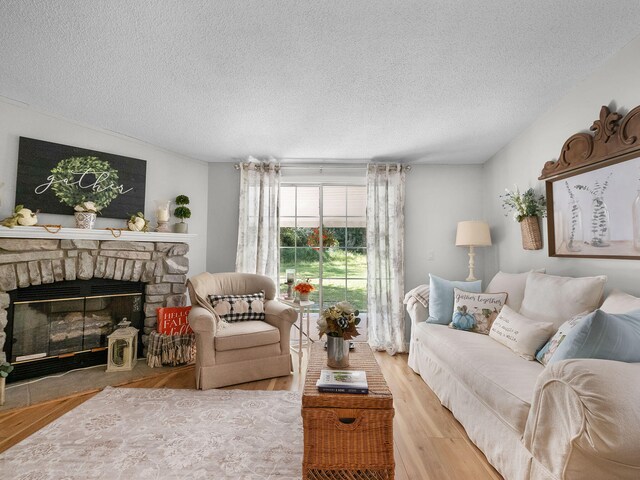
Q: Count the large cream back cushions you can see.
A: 3